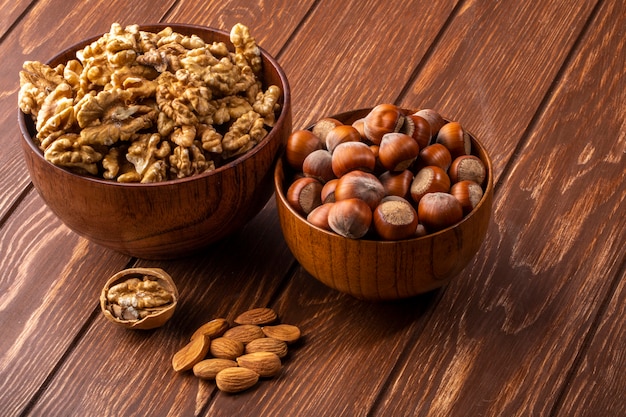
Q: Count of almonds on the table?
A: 10